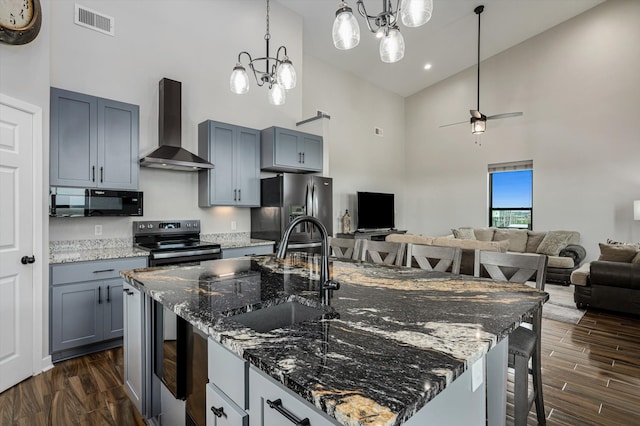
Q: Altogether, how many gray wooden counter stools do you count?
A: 4